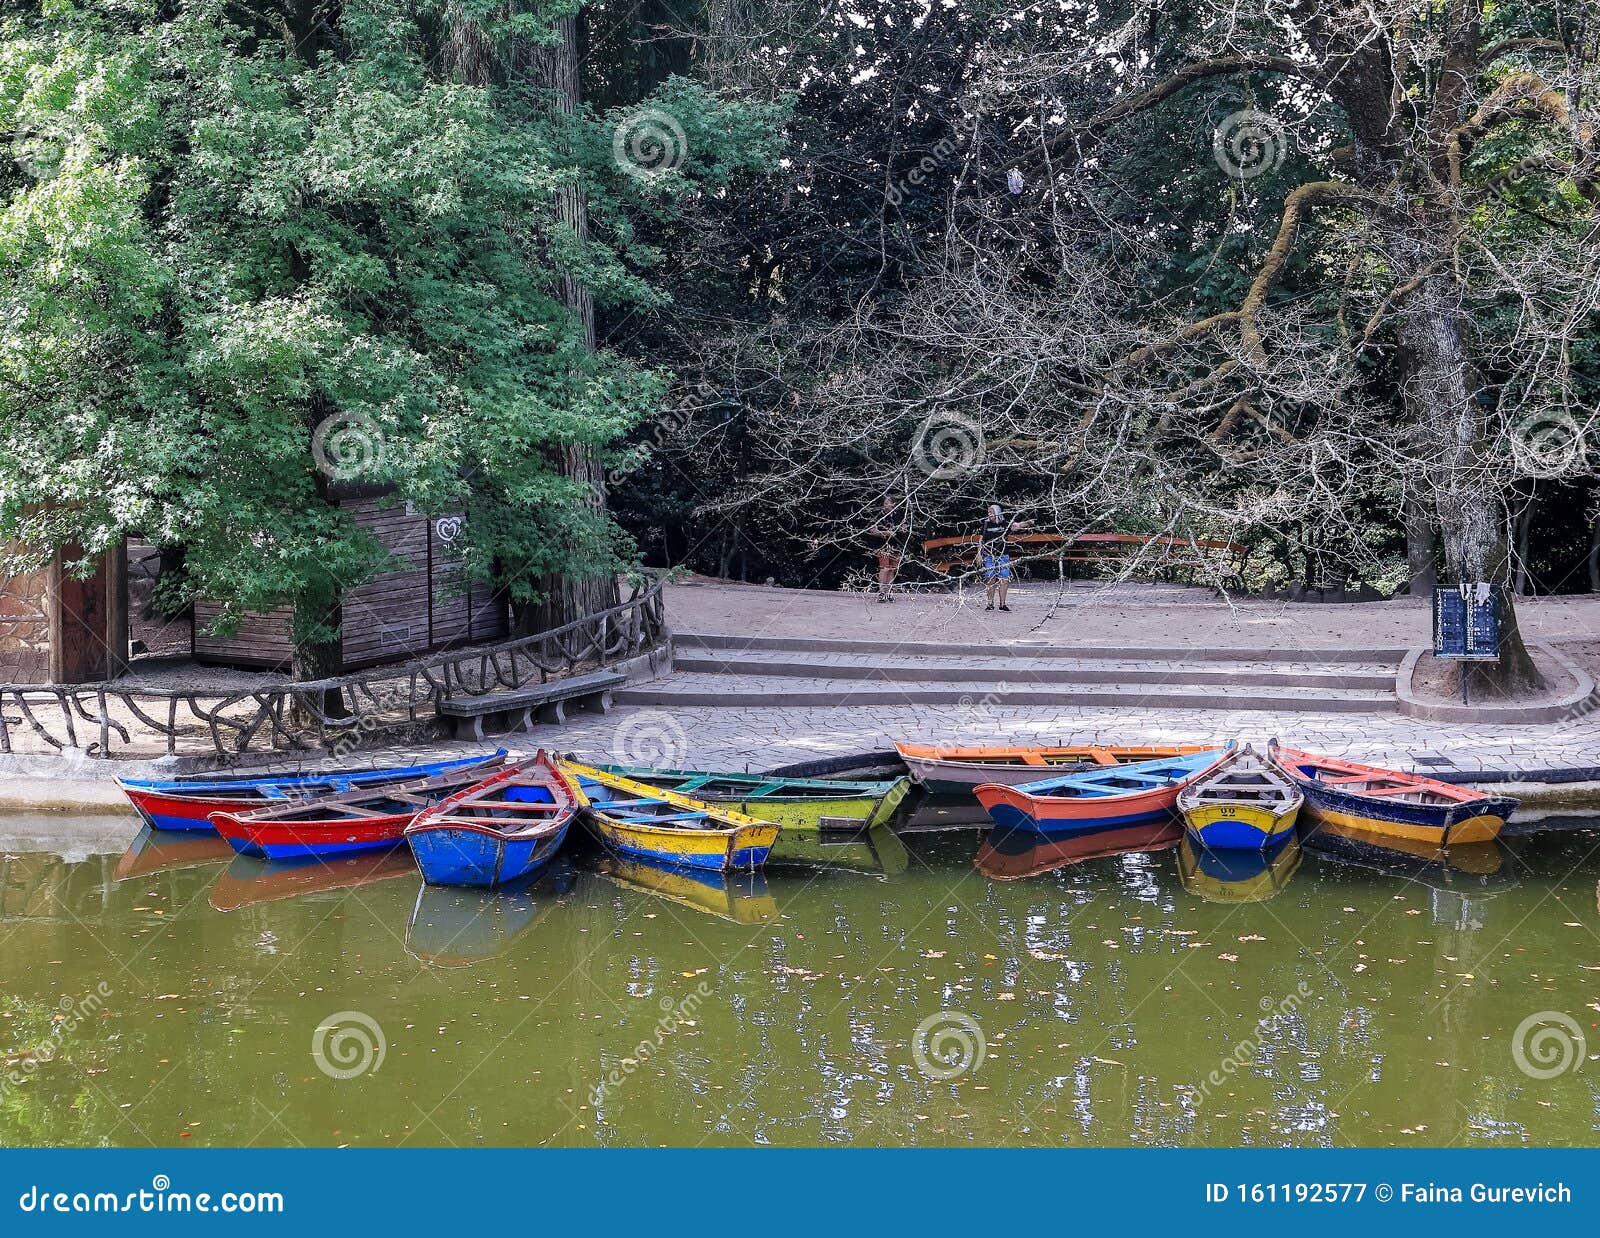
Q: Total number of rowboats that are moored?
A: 9